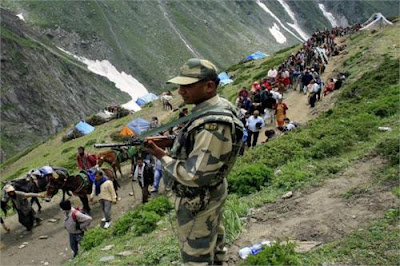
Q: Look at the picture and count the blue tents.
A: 5